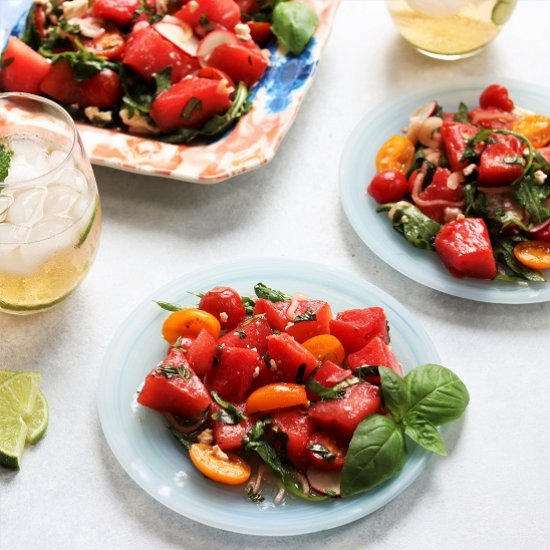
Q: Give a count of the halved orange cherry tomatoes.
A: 7